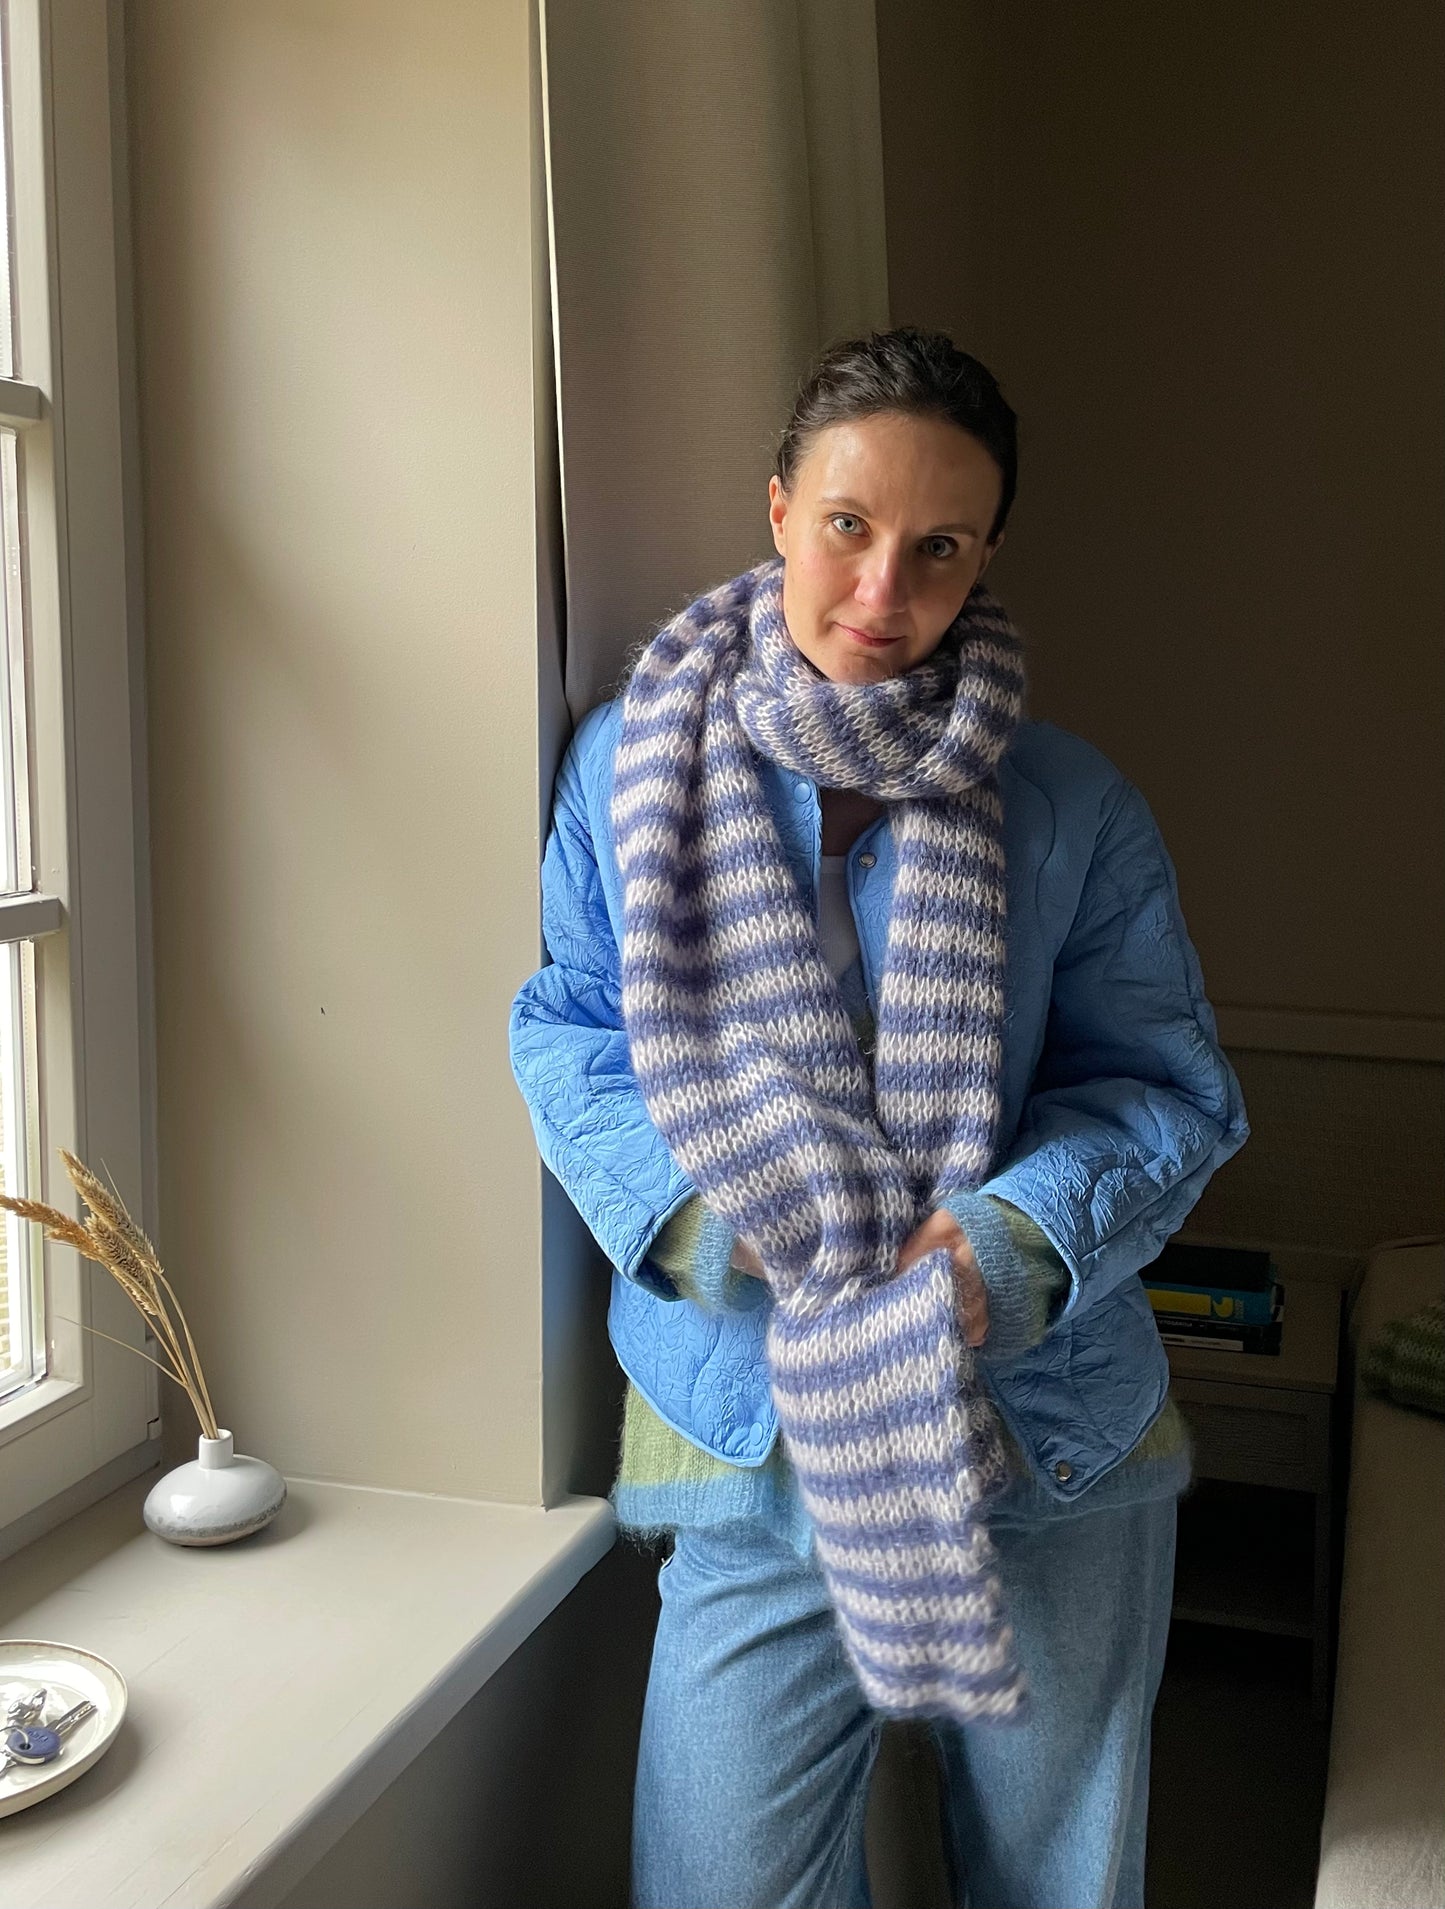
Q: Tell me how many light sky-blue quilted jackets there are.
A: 1